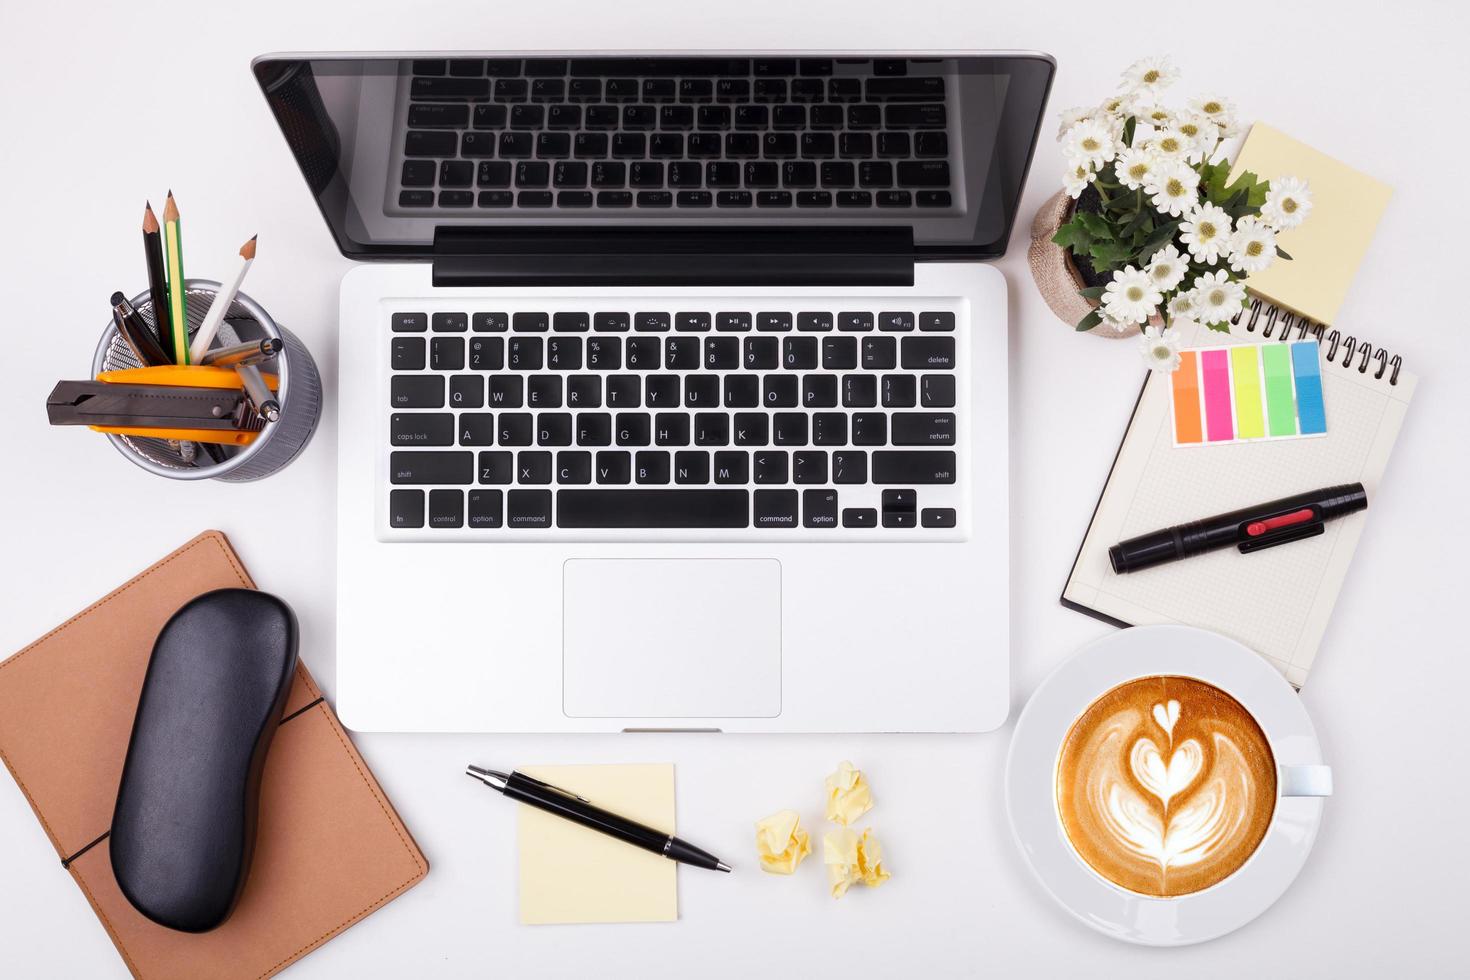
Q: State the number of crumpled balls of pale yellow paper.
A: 3